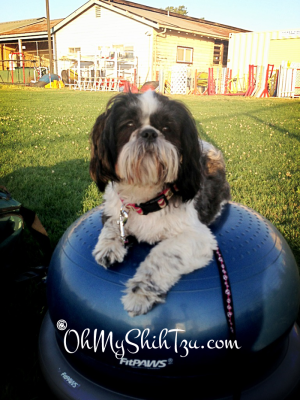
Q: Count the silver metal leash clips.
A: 1